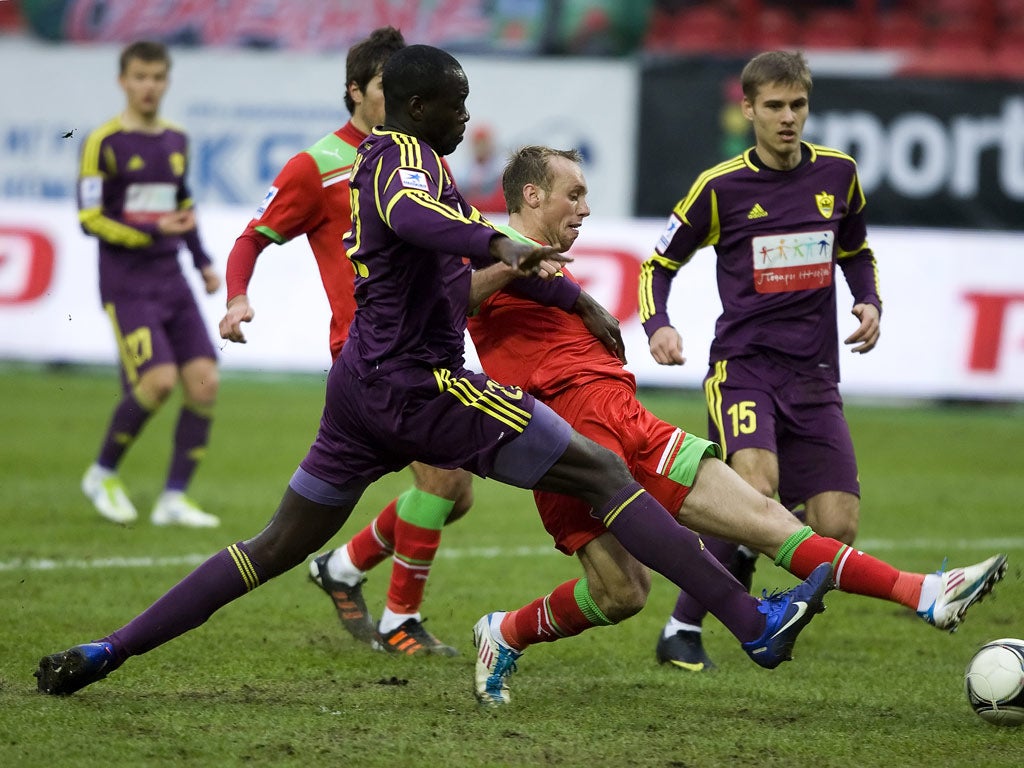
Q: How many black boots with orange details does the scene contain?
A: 2